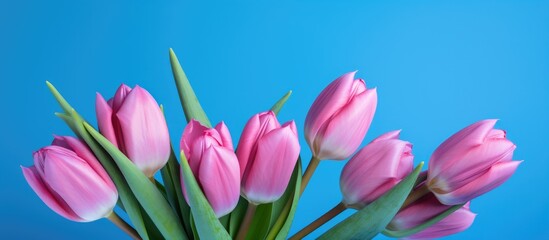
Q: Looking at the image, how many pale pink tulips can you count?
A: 8